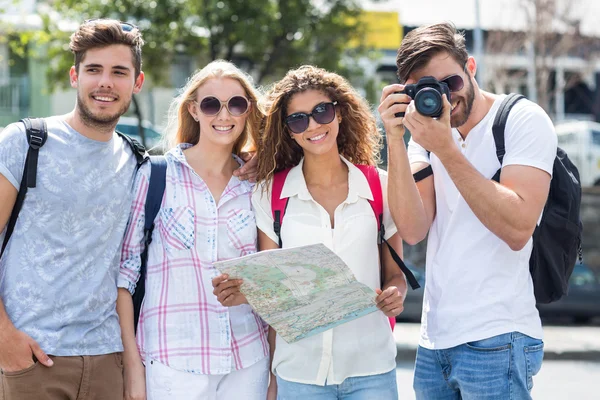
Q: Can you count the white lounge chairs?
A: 0